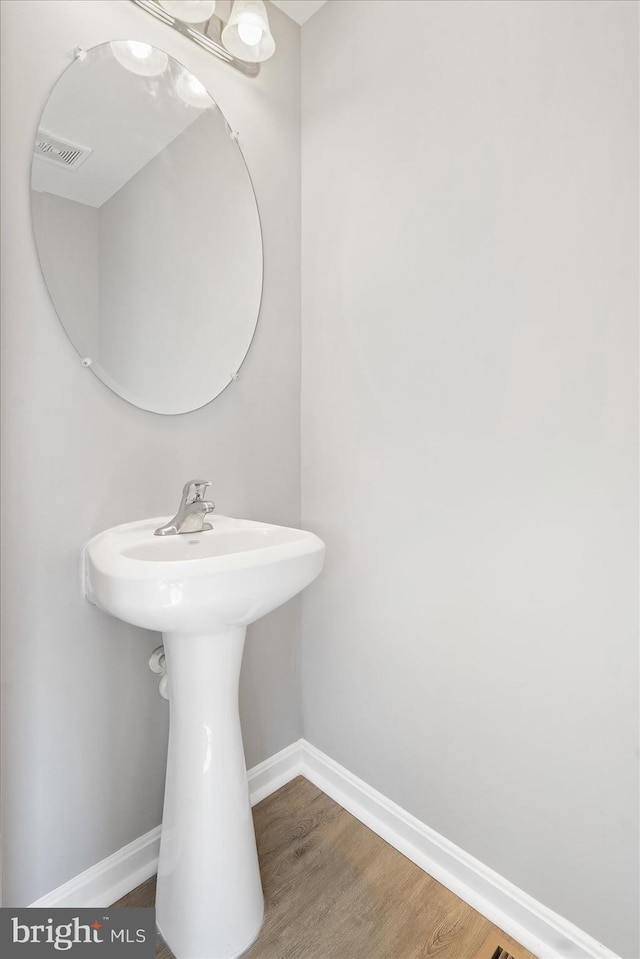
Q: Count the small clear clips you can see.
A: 4